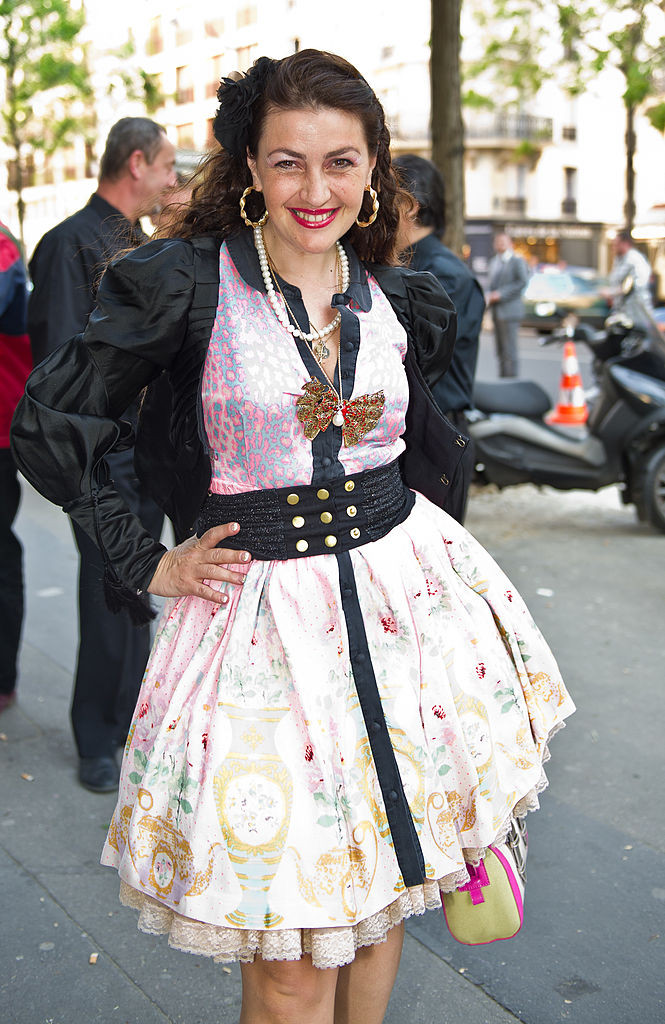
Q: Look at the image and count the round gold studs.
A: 9